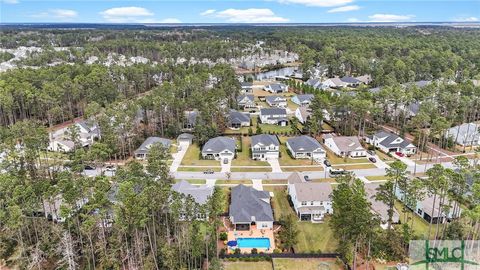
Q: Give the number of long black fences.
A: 1